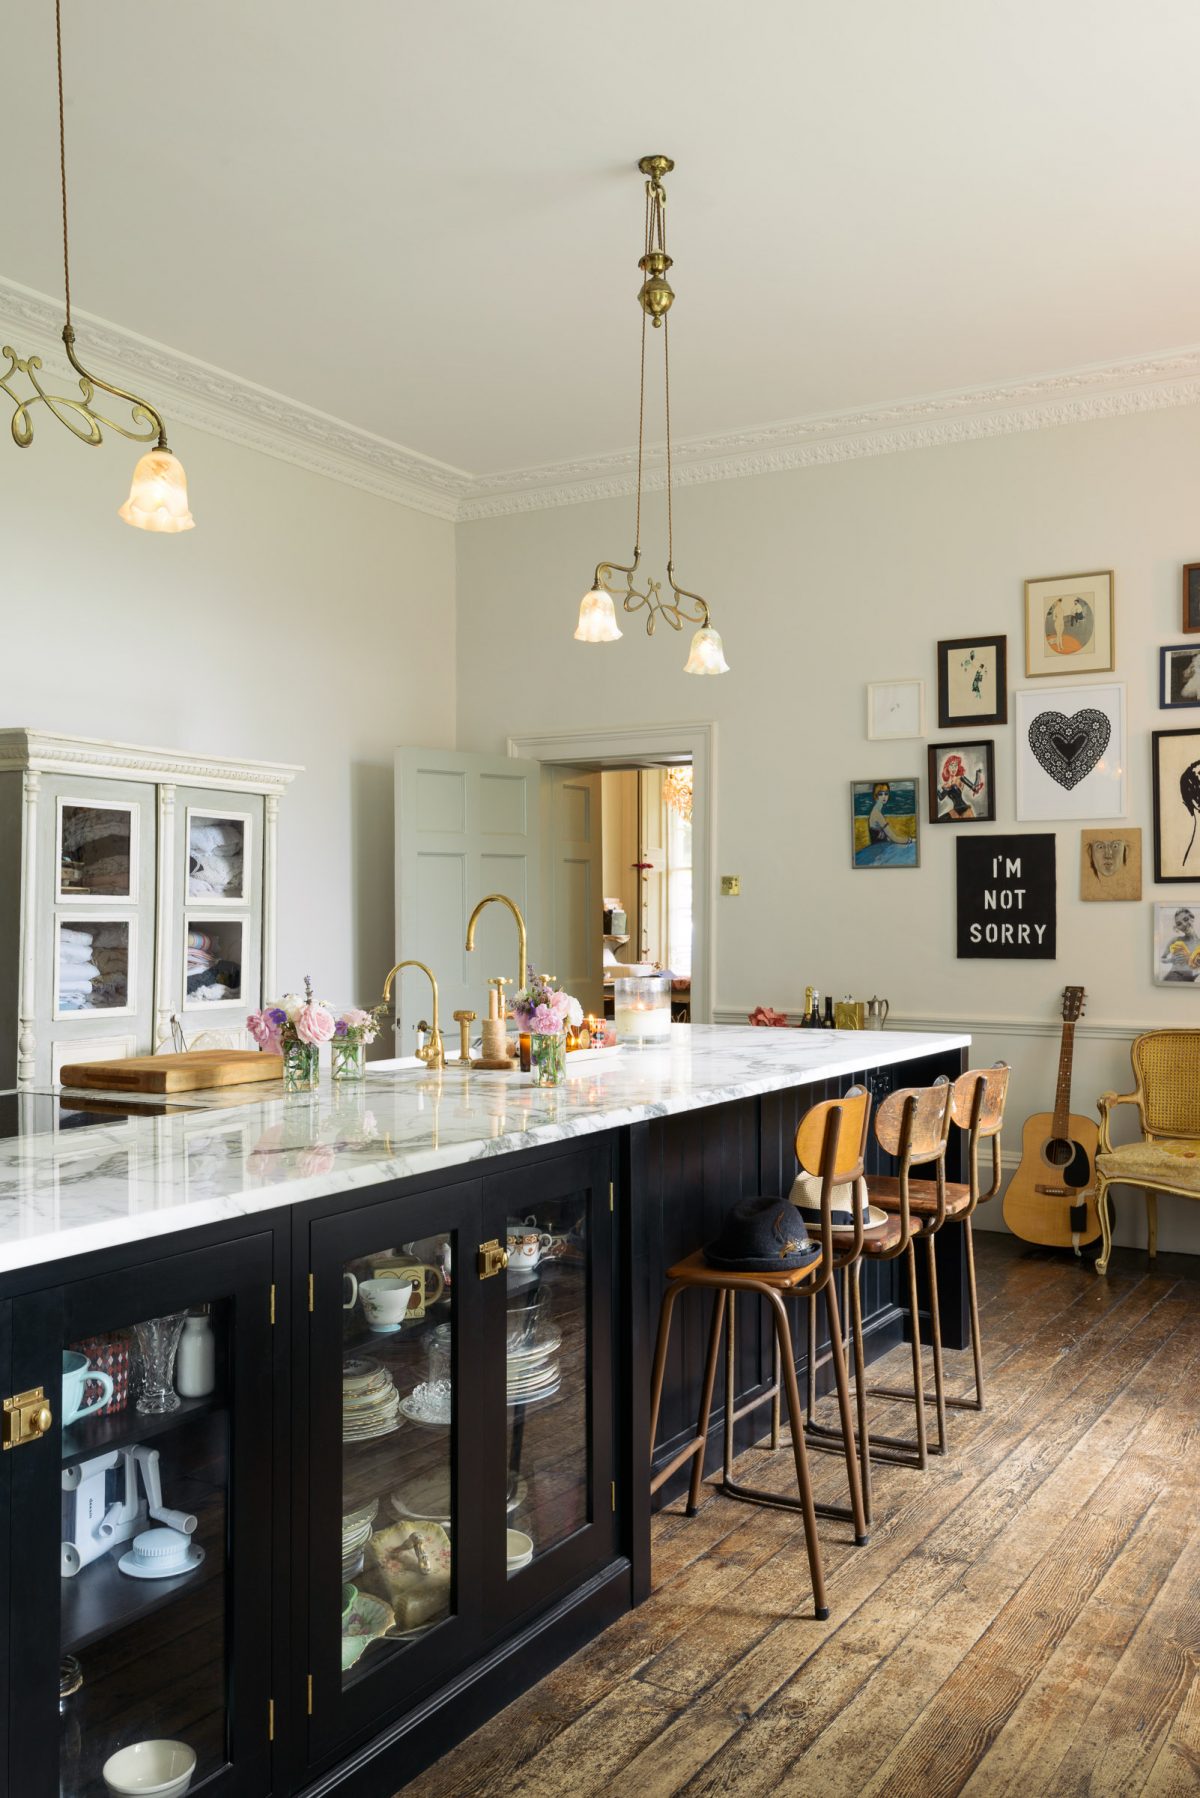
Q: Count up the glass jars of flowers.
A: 3